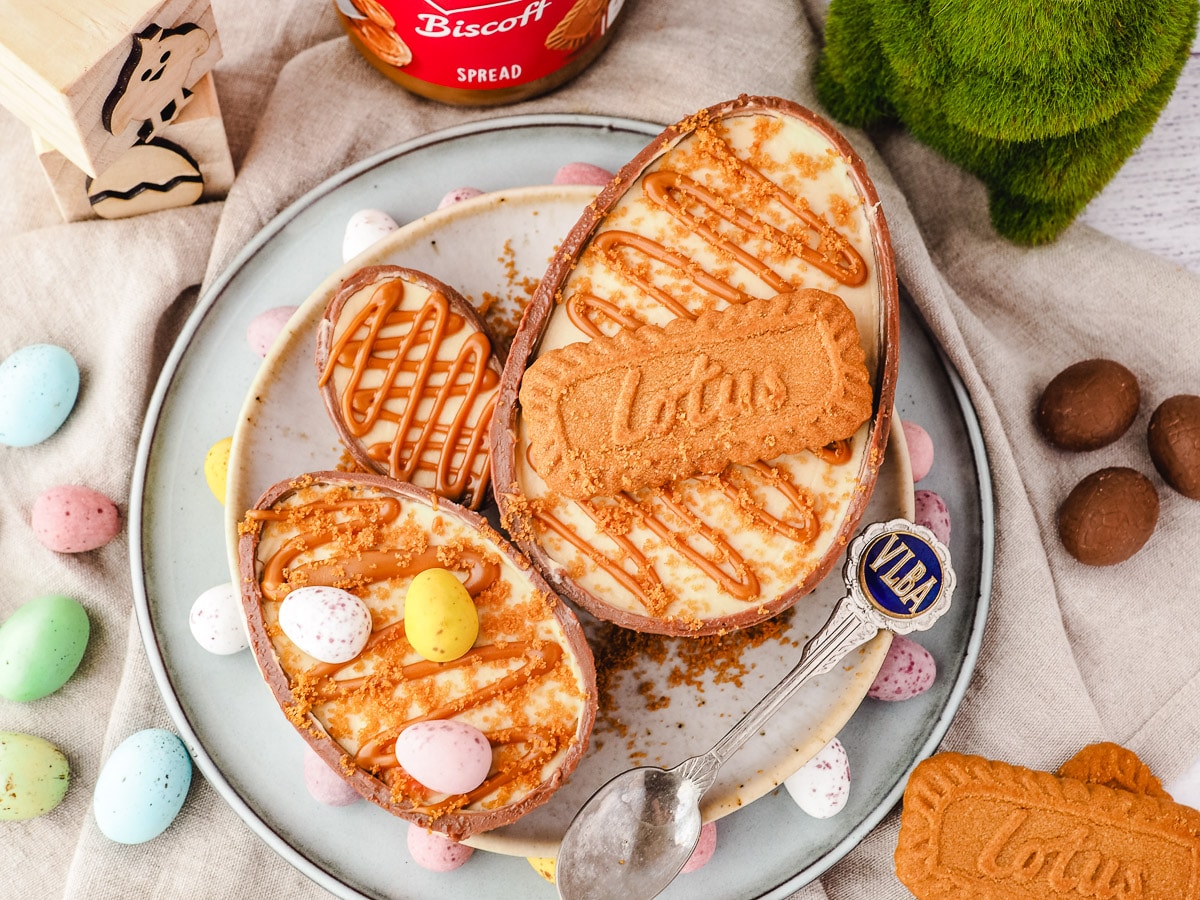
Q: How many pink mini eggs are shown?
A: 11